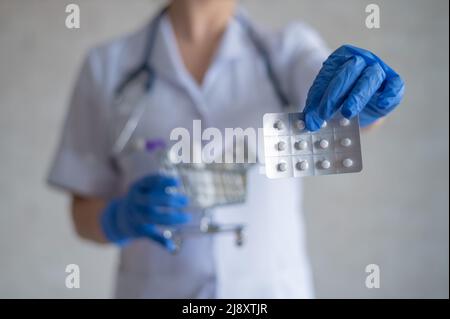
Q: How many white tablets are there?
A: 12